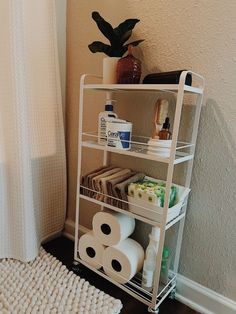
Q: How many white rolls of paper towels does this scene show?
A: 3